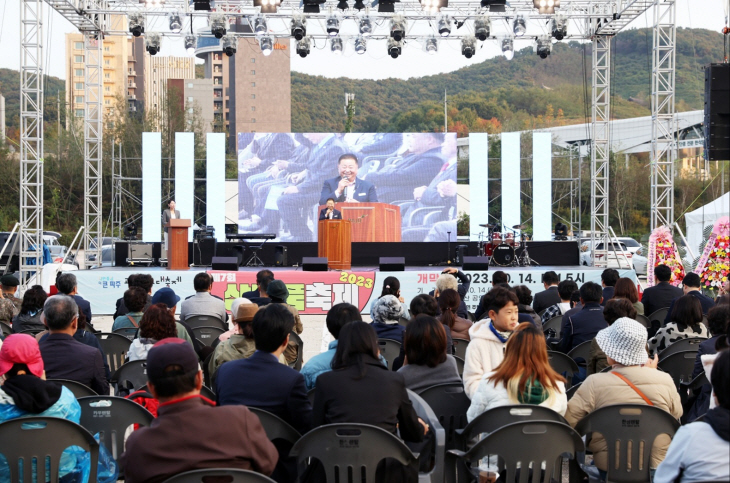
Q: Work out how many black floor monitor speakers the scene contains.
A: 4